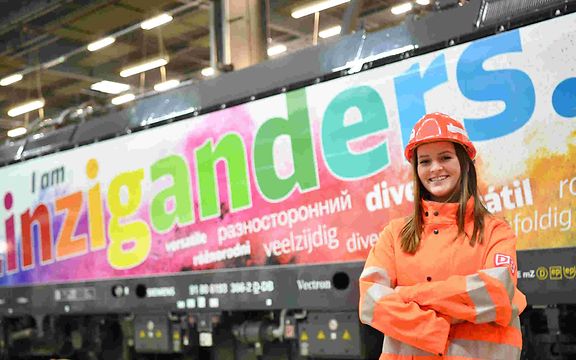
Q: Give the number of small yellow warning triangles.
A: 6